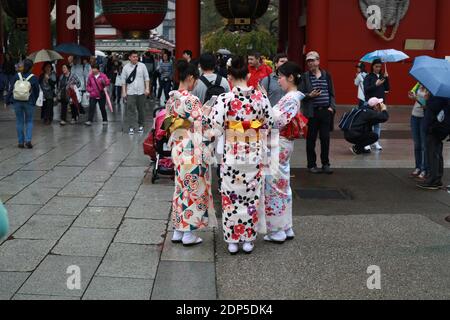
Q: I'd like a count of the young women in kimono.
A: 3